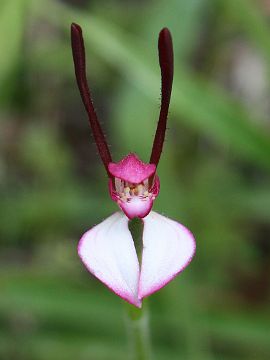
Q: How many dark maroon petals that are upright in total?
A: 2